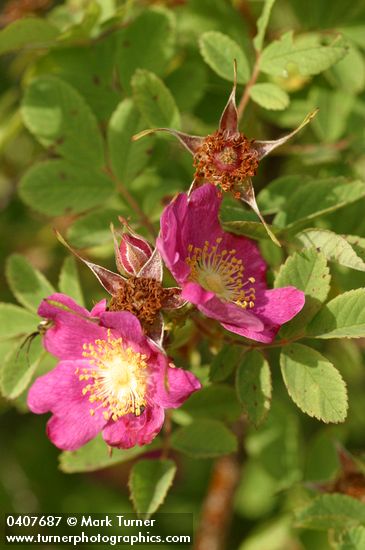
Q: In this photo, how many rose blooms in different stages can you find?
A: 5